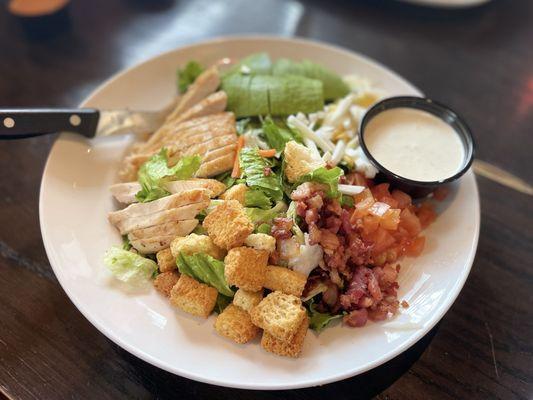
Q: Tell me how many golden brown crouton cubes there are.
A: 14